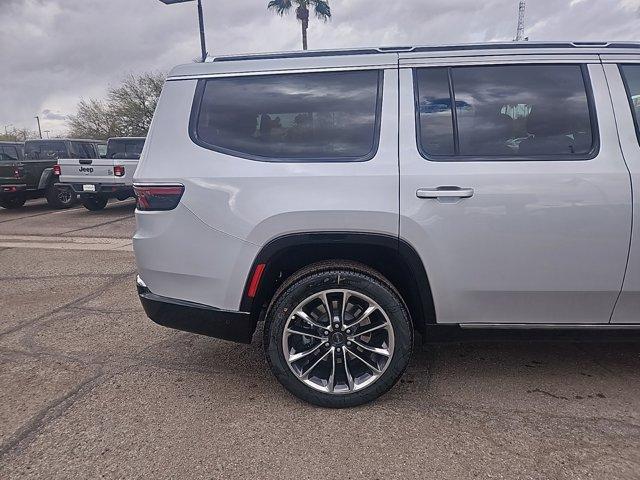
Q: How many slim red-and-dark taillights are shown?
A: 1